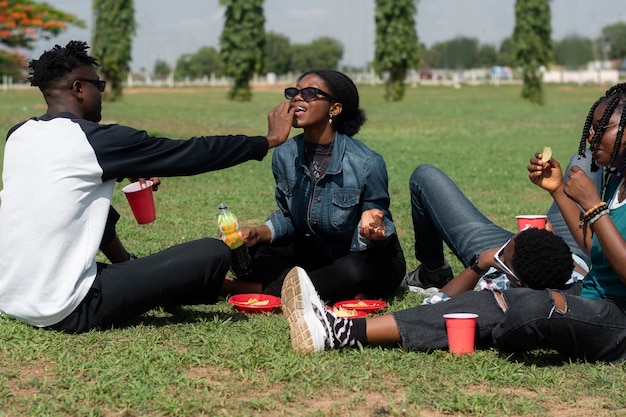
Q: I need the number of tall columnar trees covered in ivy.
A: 4